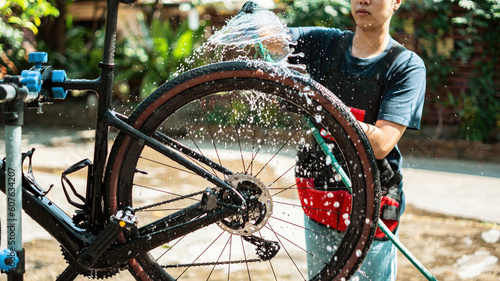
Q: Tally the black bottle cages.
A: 2